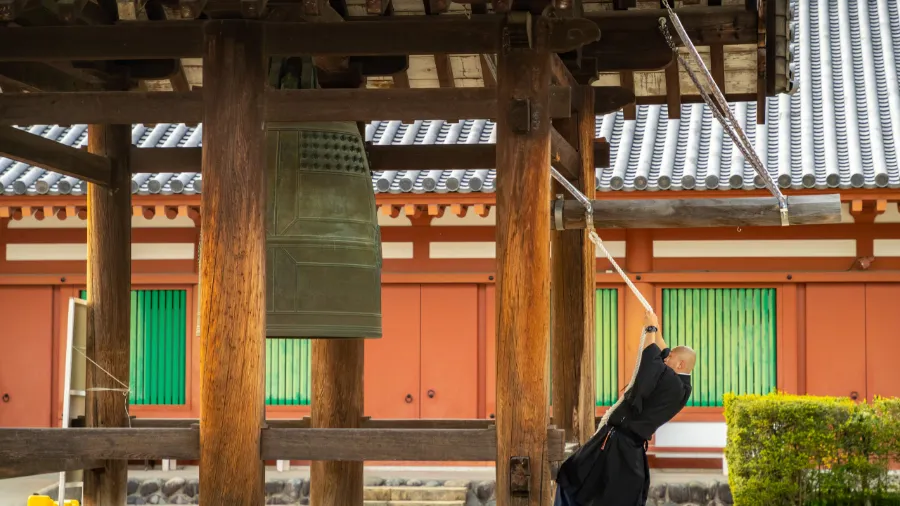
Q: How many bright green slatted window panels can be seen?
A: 4